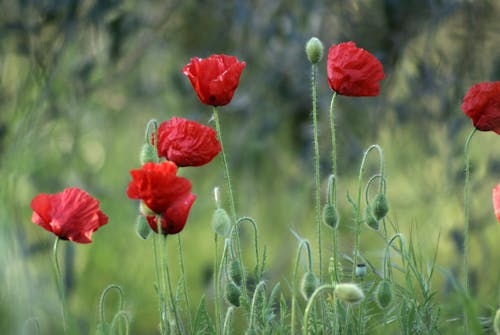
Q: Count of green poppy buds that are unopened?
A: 12